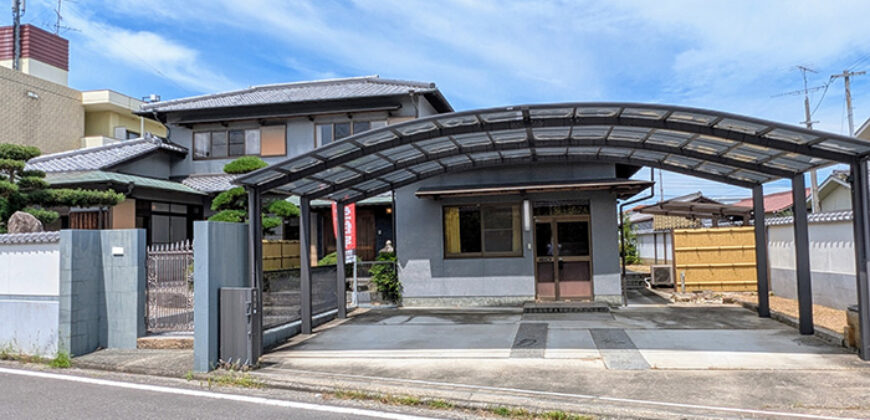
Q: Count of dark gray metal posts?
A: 6